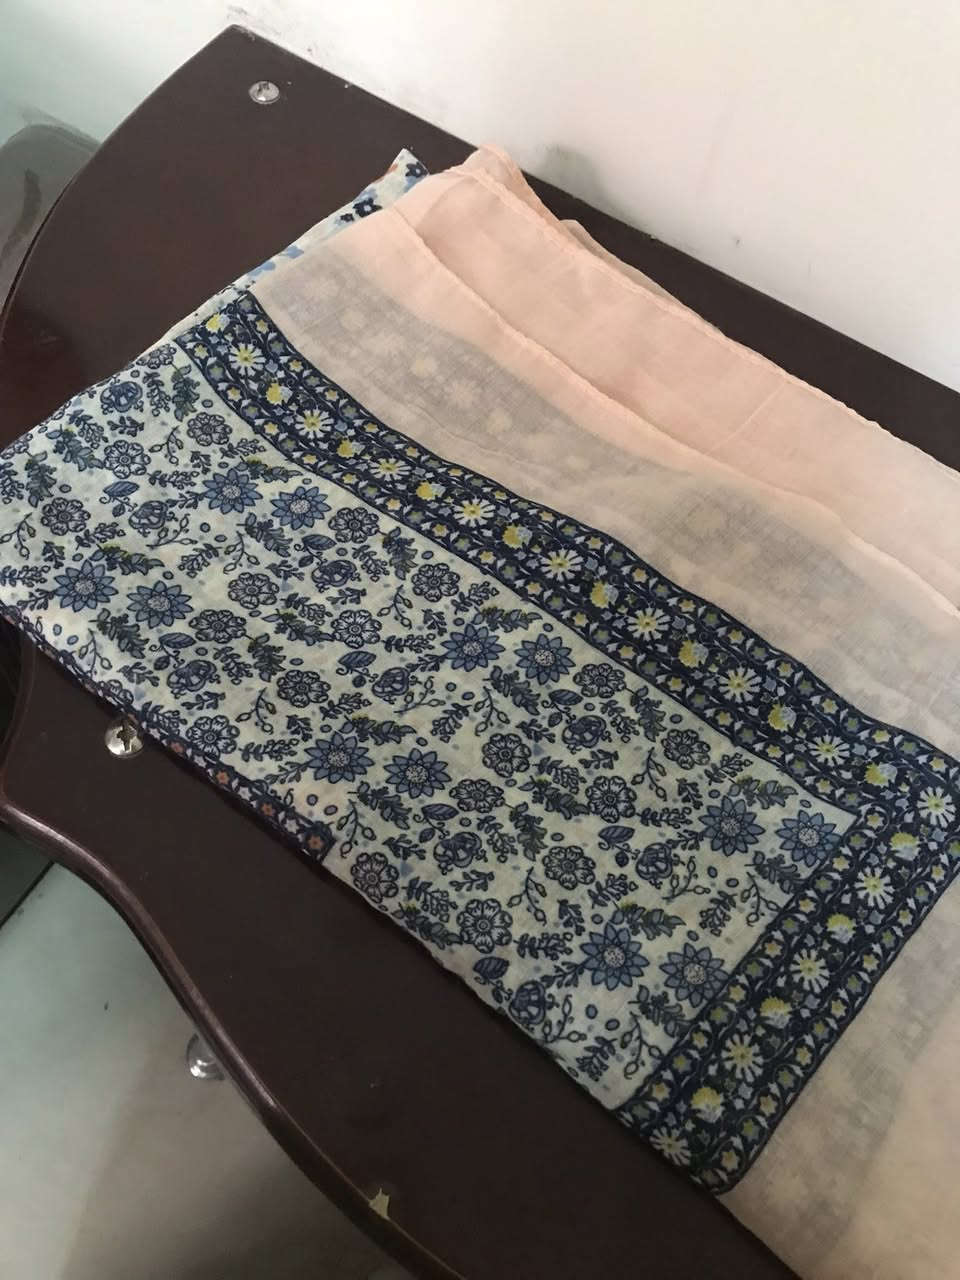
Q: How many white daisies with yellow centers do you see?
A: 13